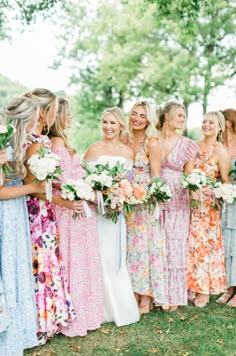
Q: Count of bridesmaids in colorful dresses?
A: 7